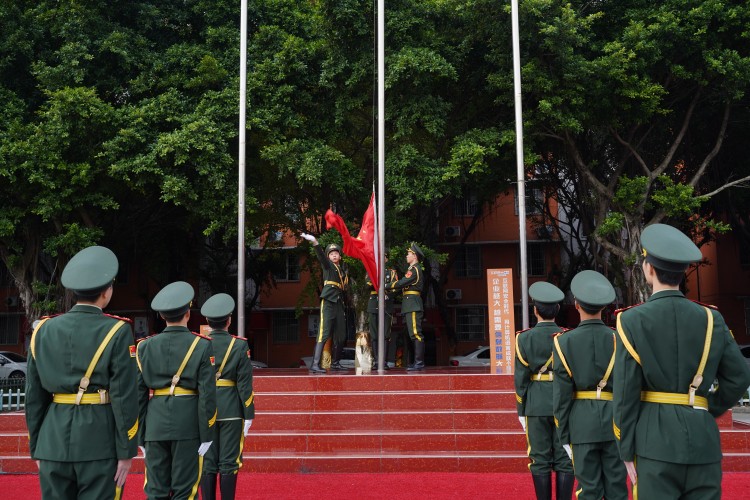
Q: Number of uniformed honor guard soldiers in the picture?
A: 9